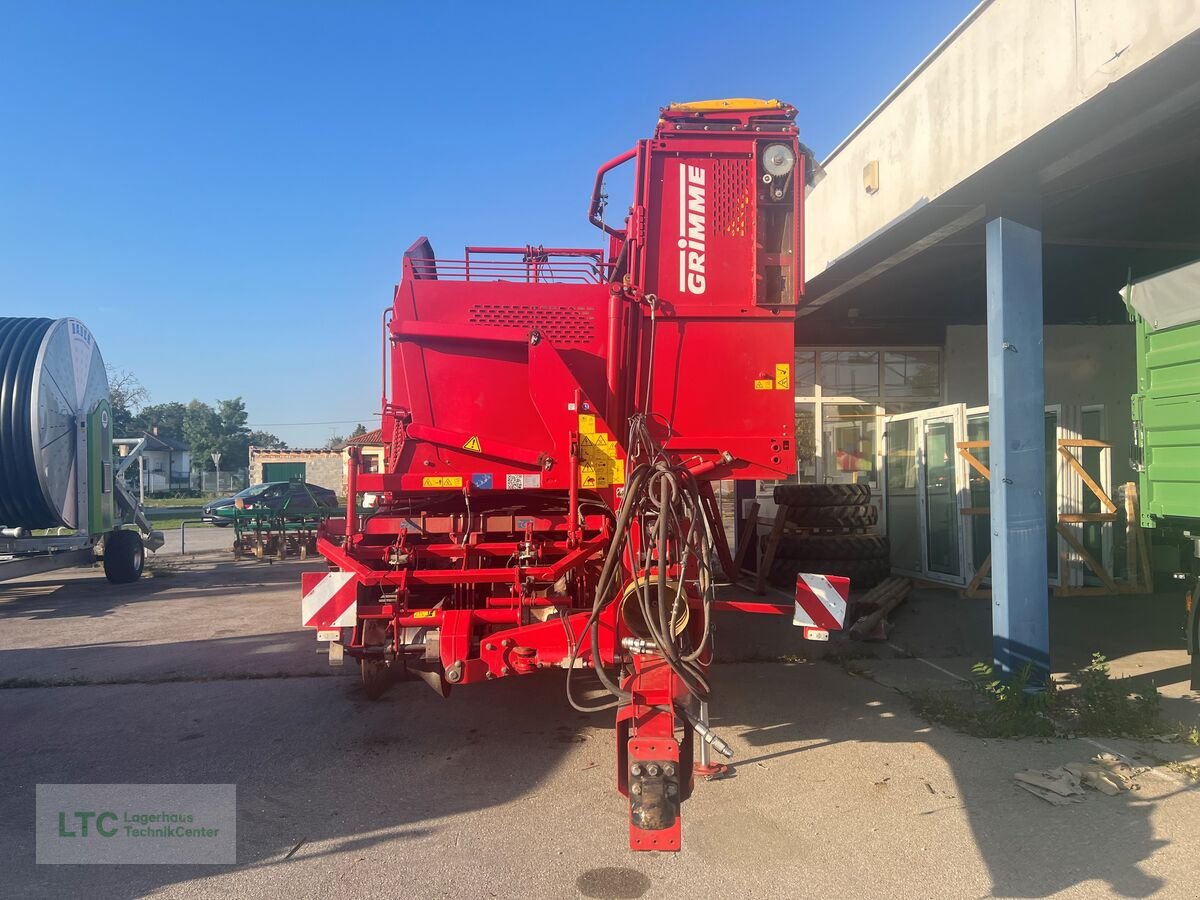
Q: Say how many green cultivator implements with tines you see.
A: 1